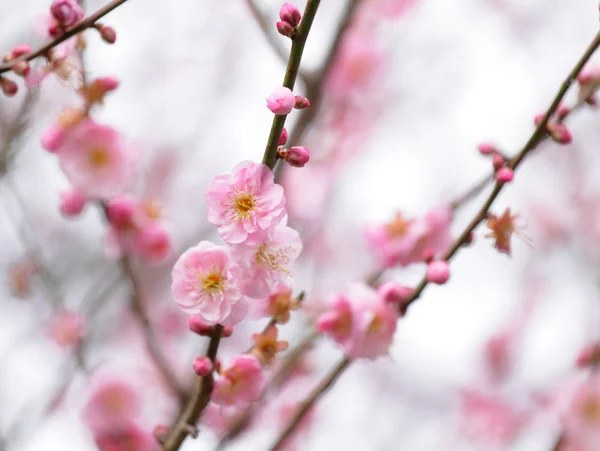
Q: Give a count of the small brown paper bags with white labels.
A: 0